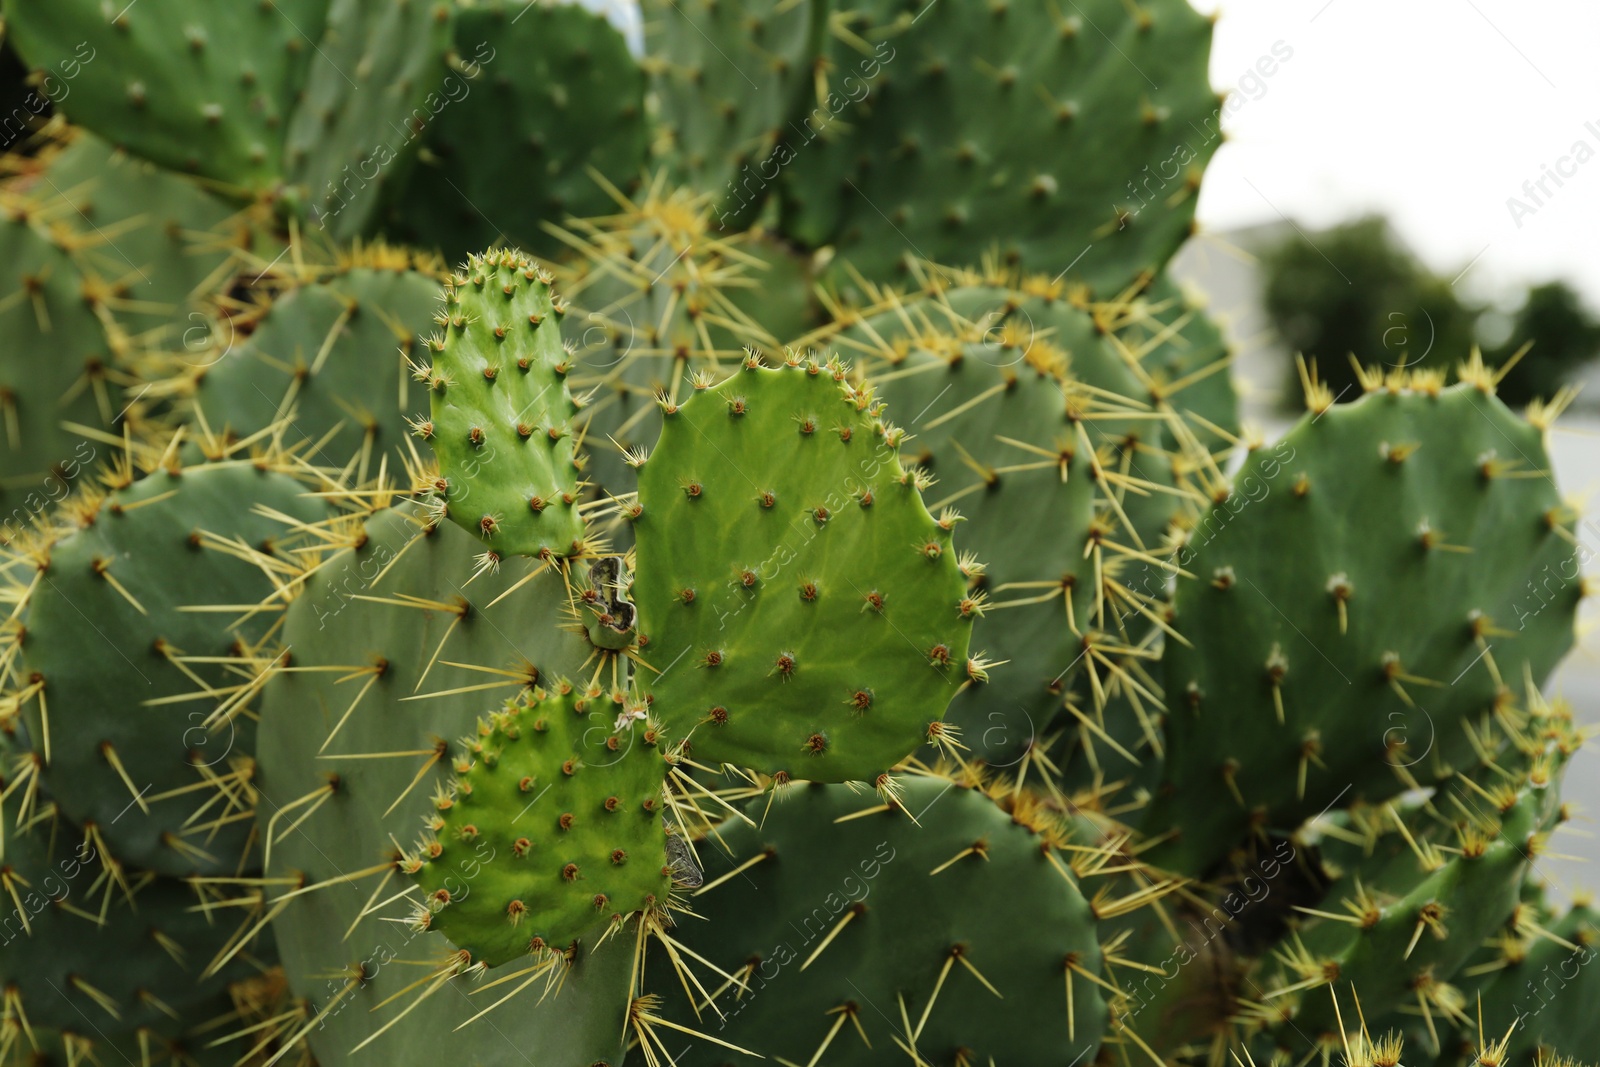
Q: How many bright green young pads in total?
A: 3